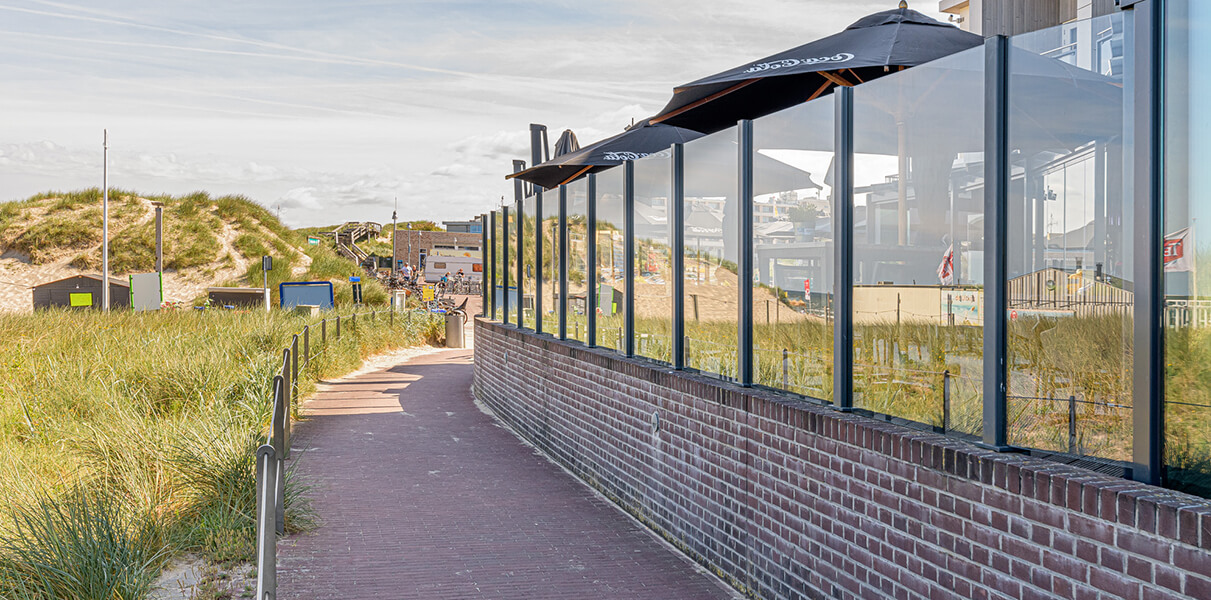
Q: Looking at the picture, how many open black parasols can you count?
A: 2